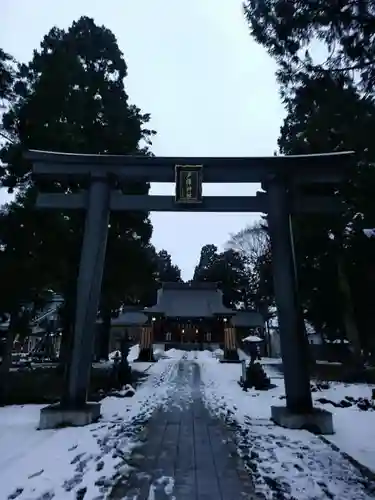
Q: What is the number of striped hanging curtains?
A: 2